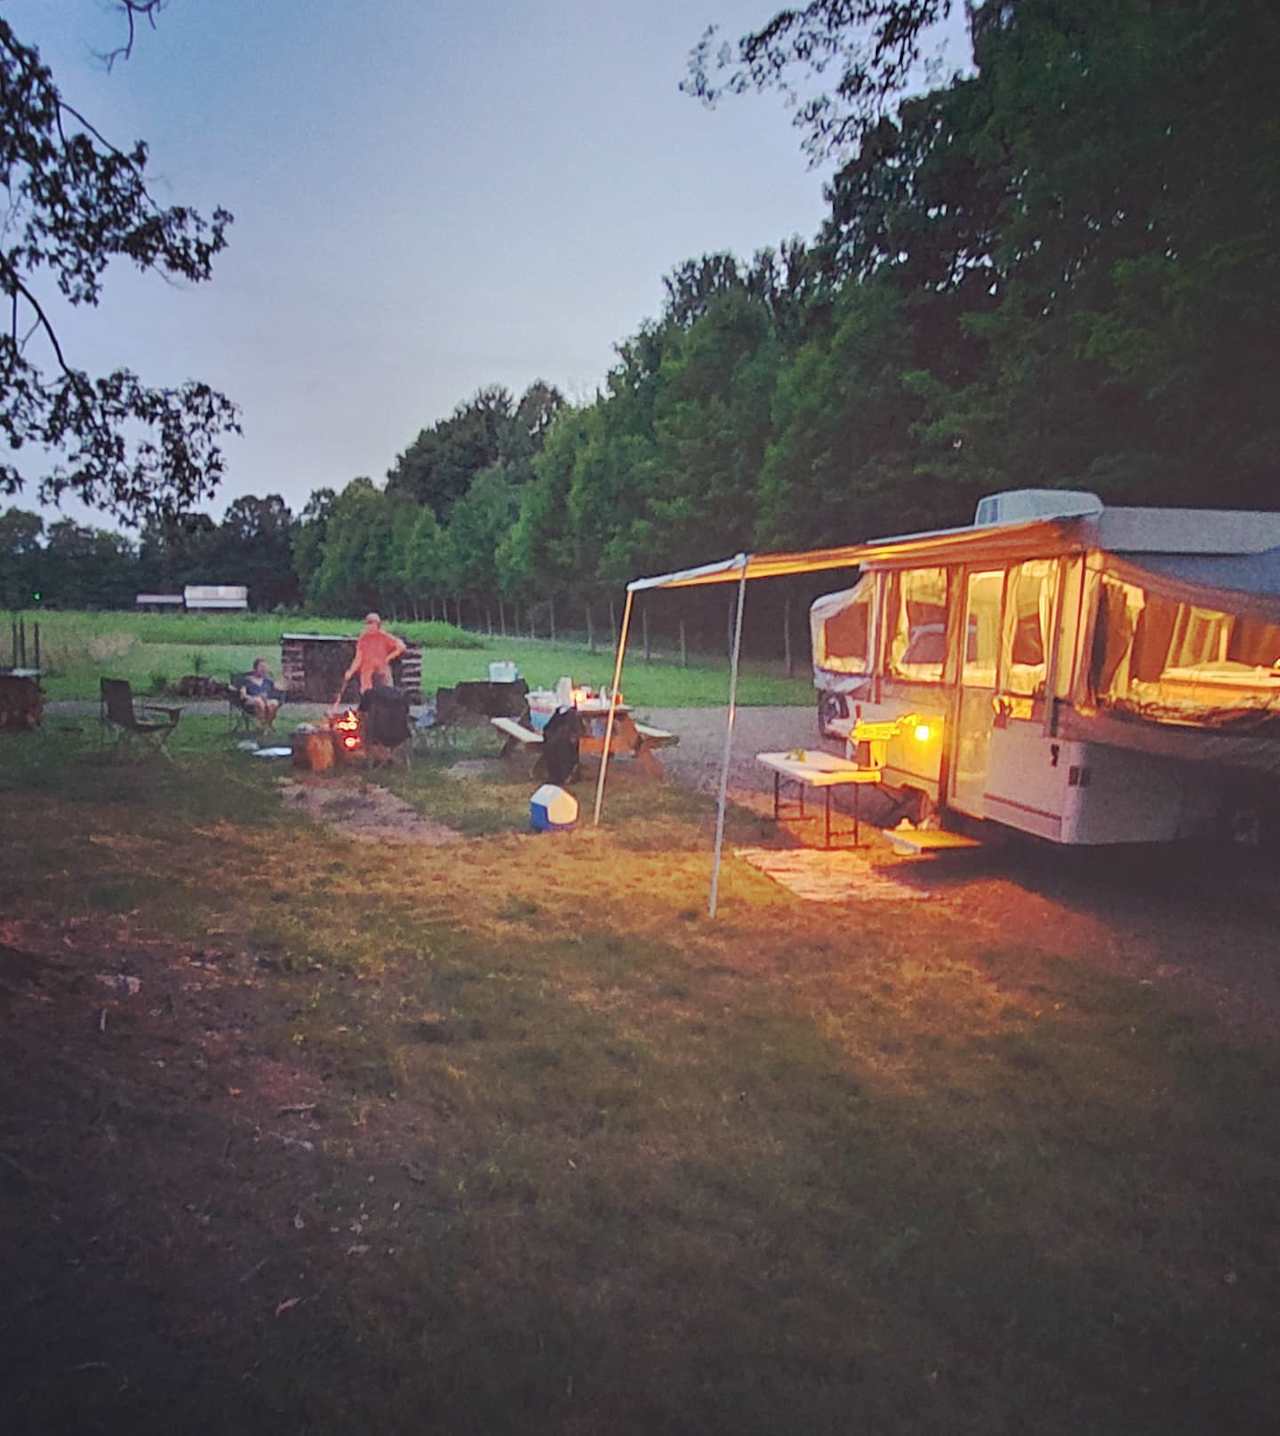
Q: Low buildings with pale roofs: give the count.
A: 2